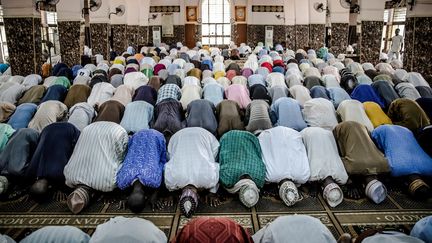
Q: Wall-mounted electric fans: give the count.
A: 8